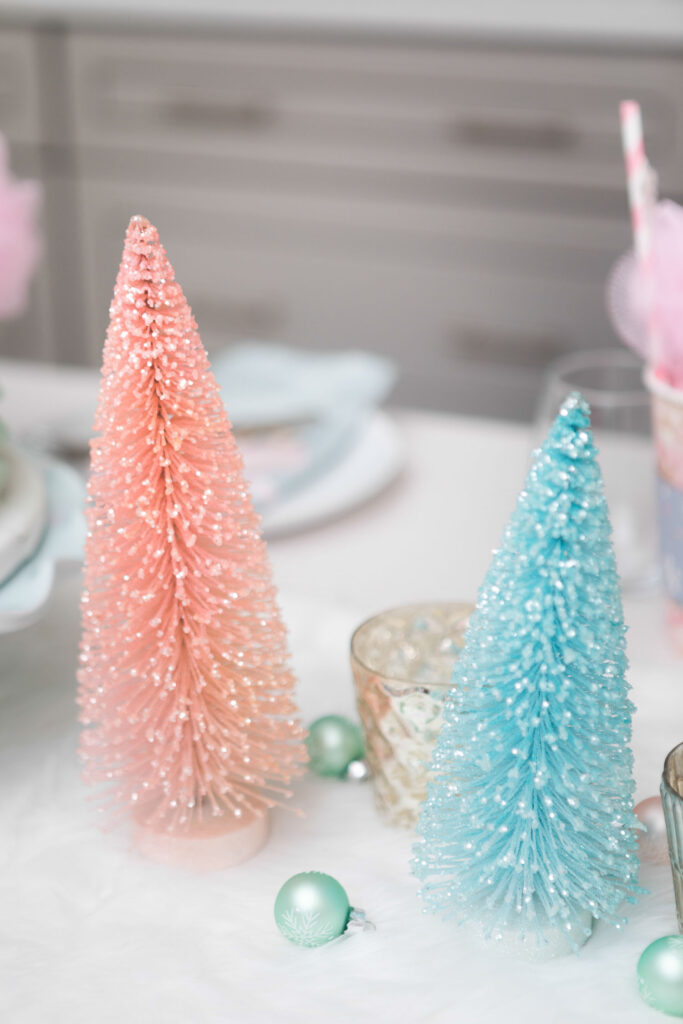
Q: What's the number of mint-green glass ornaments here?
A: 3